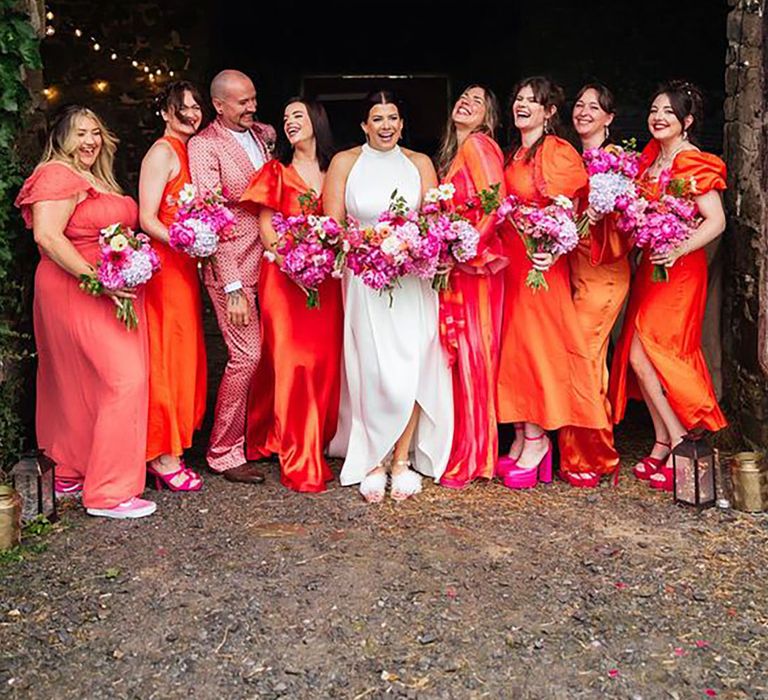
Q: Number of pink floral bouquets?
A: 8